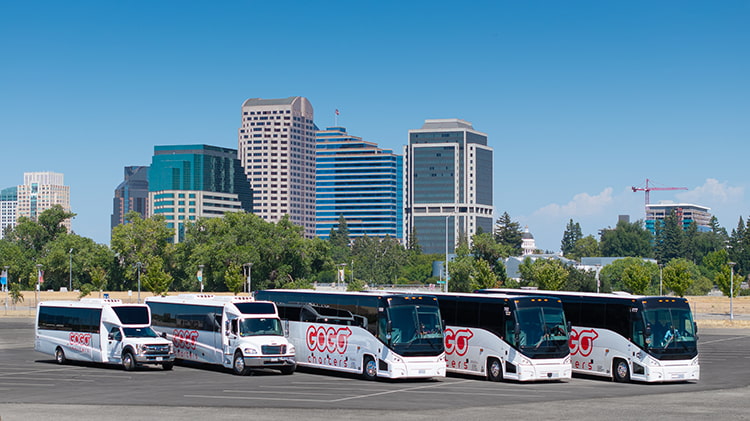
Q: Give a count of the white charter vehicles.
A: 5